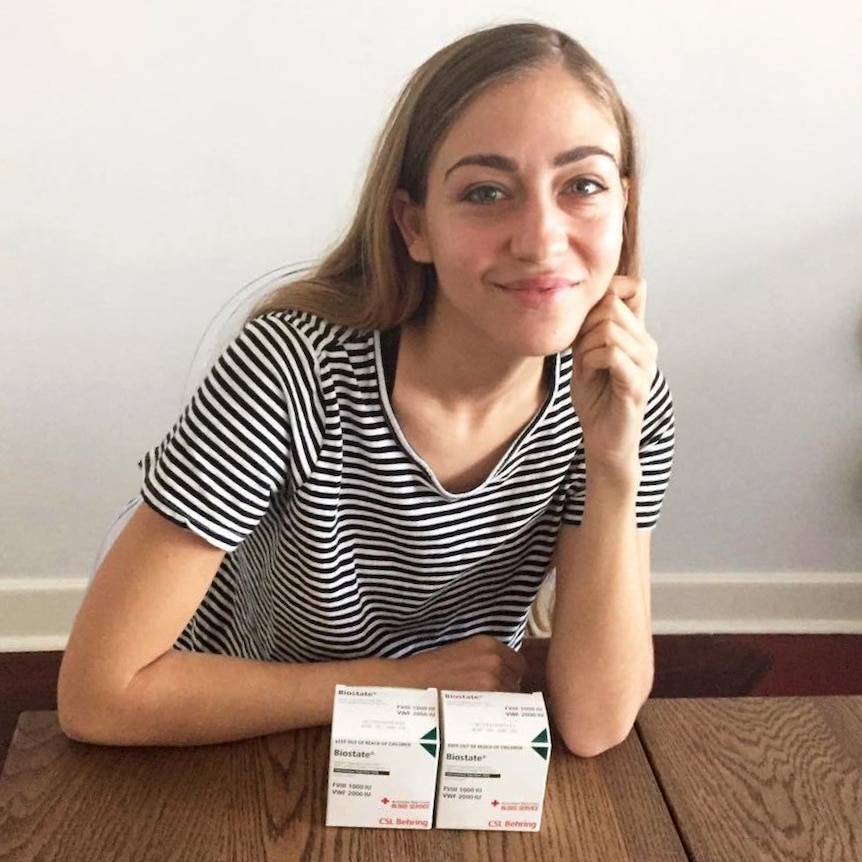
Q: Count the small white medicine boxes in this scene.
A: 2